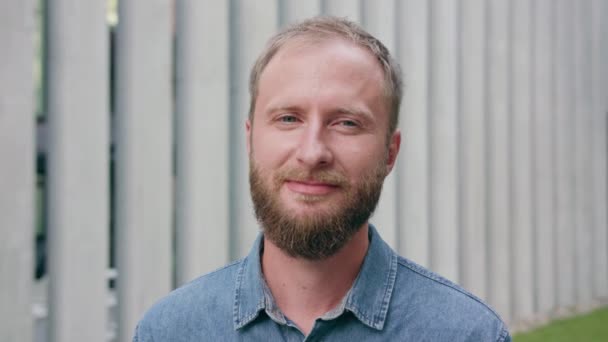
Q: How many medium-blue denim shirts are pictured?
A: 1